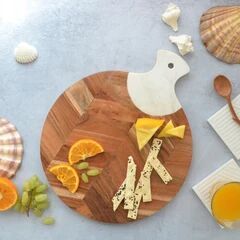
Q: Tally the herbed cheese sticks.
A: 6